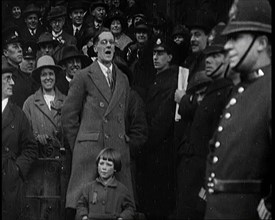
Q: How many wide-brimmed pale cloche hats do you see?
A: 1